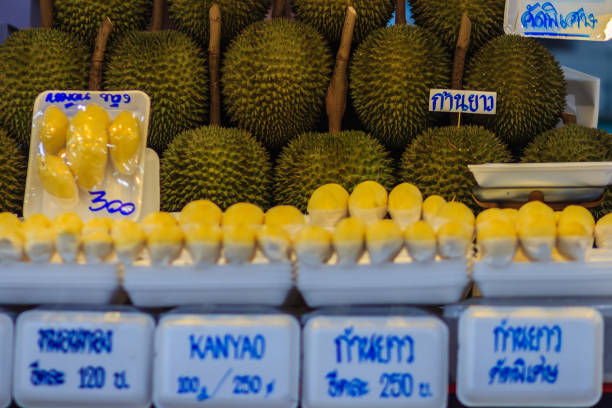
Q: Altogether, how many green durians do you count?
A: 14